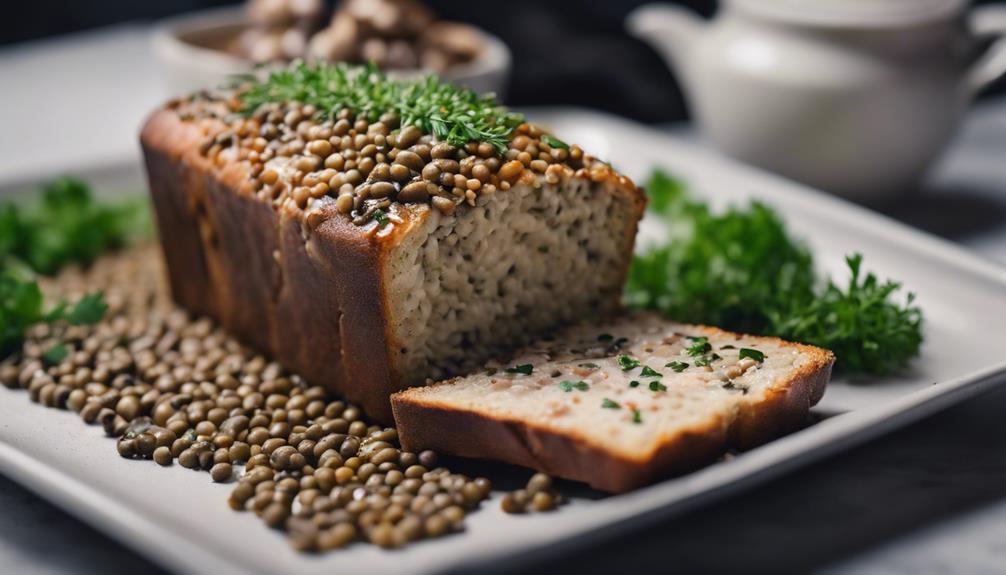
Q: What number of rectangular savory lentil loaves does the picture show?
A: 1